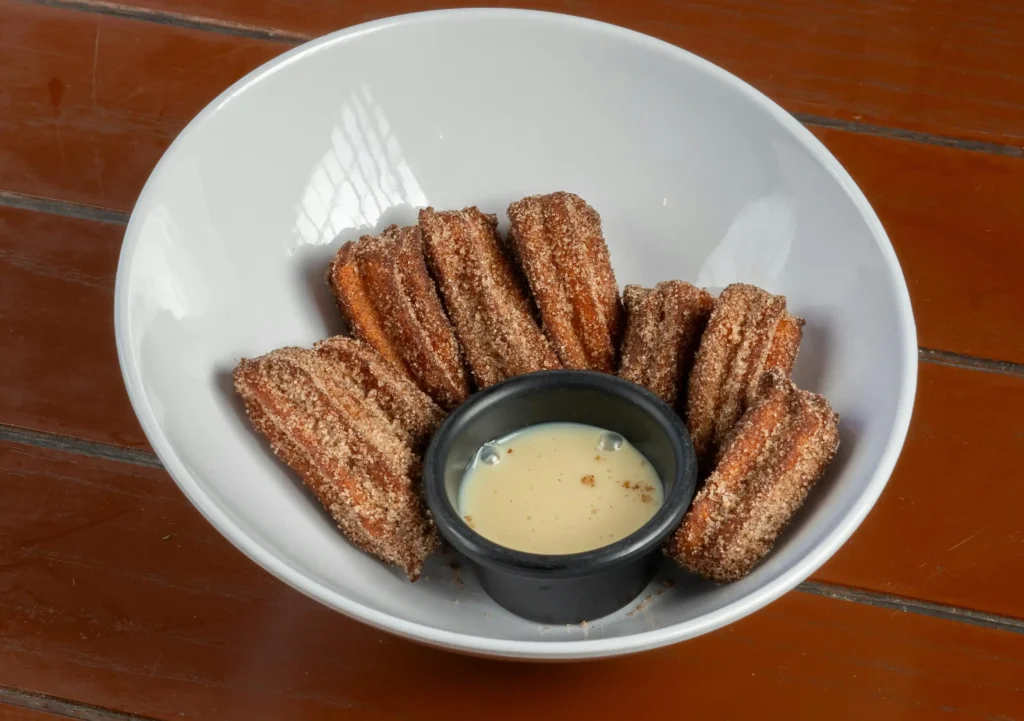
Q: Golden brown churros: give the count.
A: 8